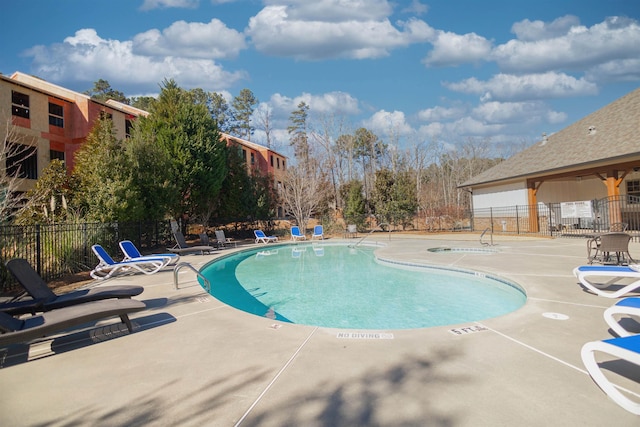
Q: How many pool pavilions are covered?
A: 1